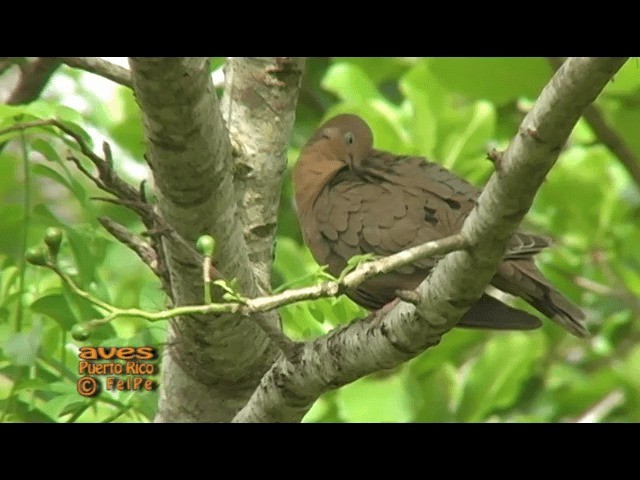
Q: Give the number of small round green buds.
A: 4